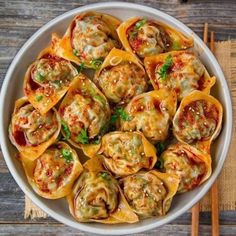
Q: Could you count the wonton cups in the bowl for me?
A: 14